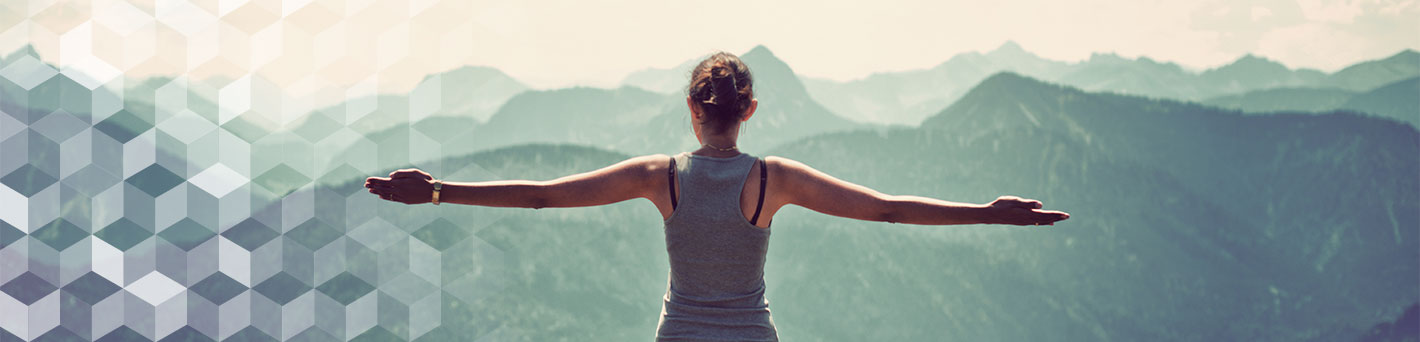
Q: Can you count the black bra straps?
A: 2